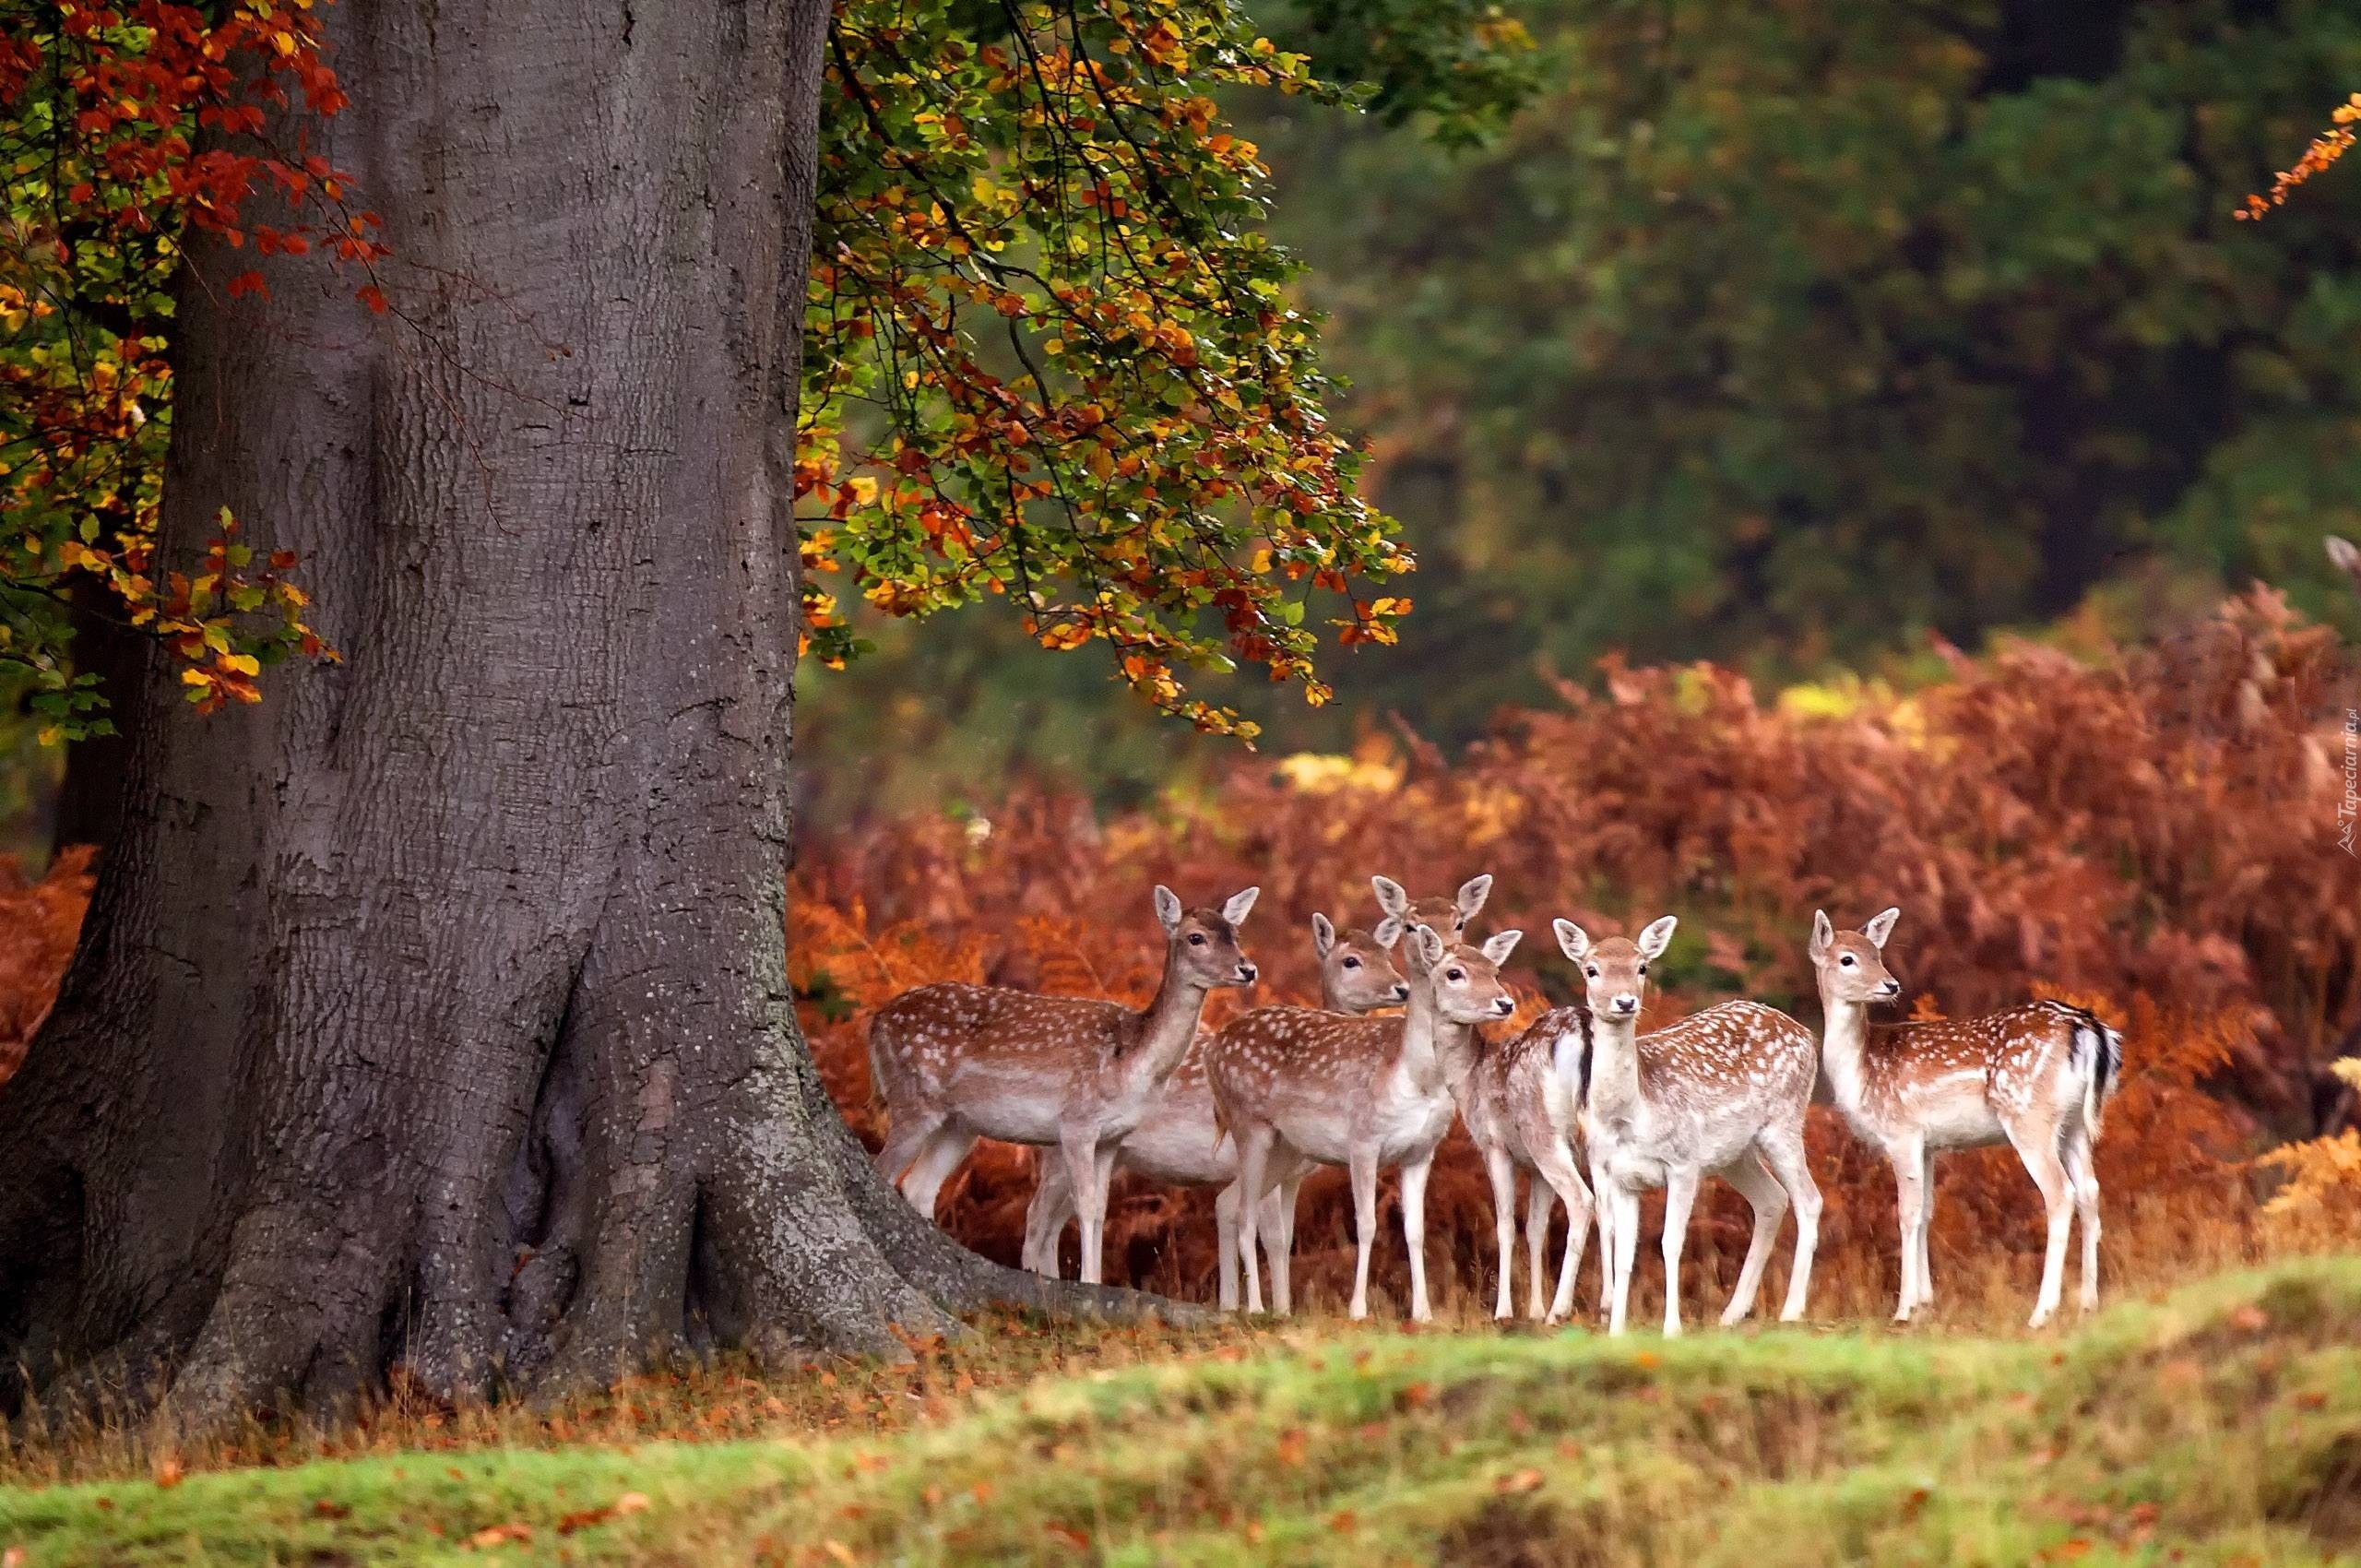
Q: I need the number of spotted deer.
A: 6